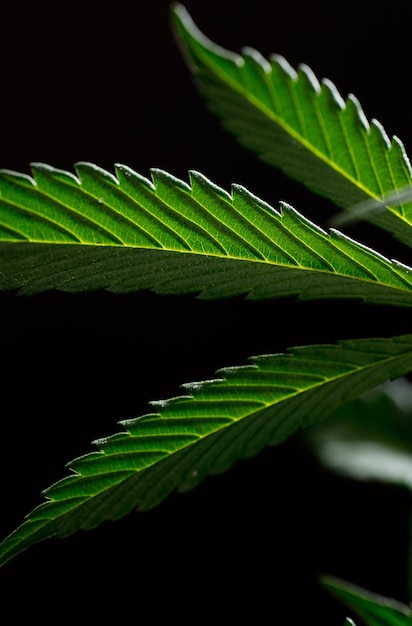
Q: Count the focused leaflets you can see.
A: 3